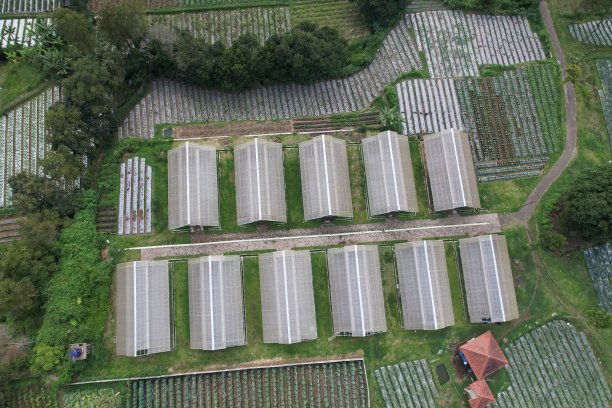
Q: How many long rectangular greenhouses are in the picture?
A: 11